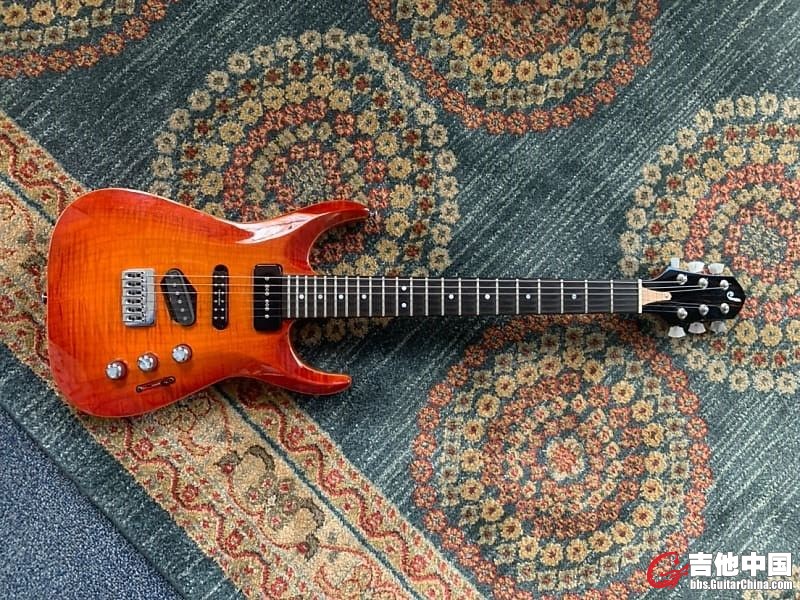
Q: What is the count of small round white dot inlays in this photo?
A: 10